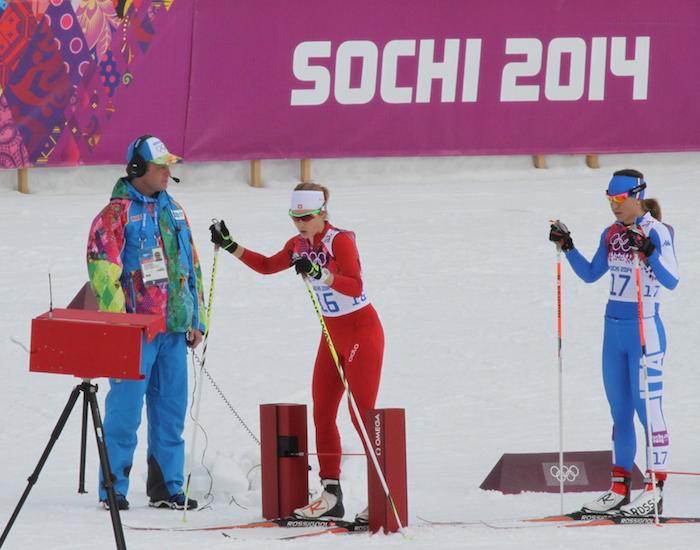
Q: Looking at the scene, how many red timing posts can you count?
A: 2